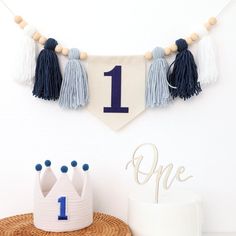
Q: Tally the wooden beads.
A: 14